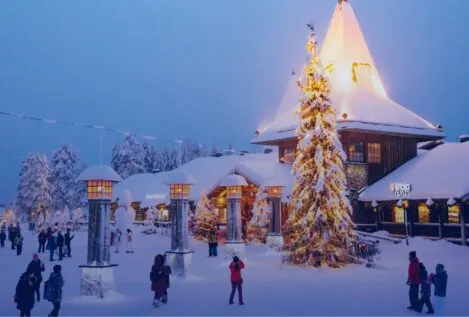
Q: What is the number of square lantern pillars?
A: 4